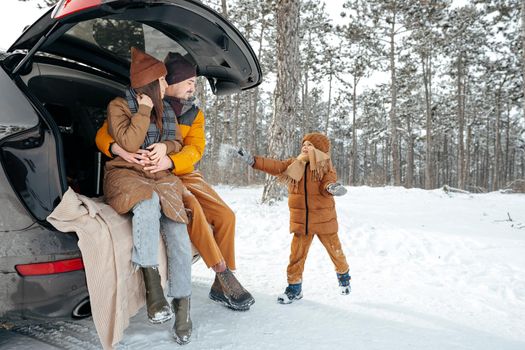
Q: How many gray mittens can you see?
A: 2